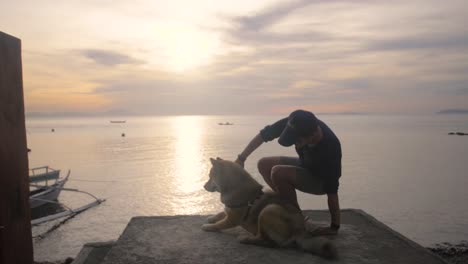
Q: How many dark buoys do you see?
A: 2